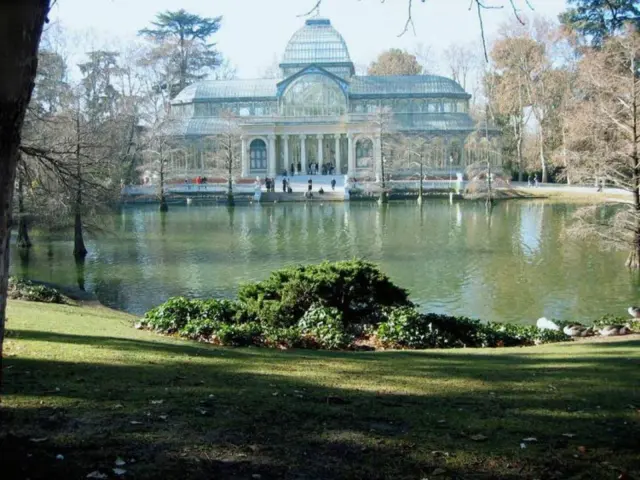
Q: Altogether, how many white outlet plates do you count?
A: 0